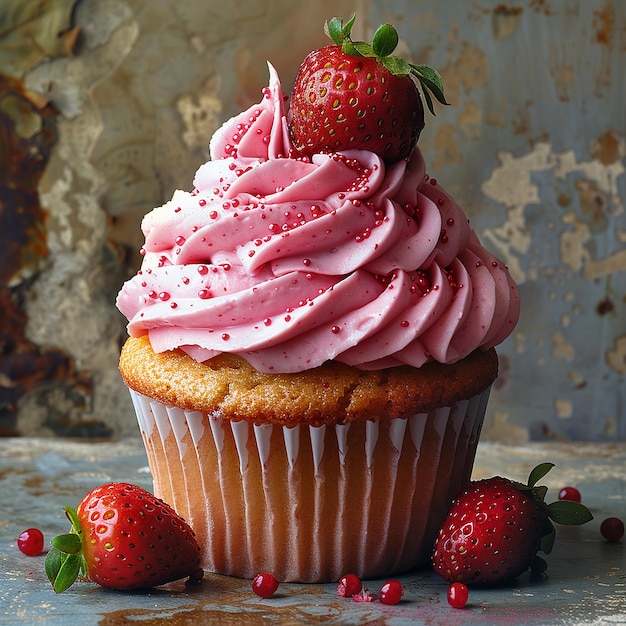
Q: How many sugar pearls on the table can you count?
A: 7